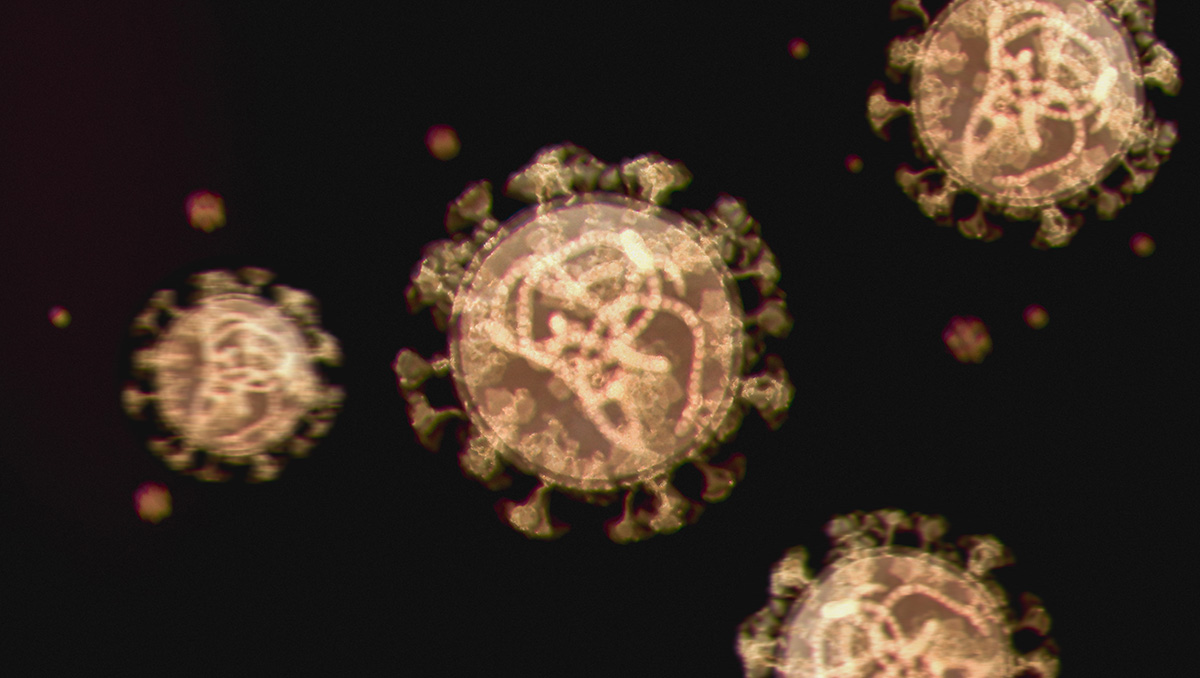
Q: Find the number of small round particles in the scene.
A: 9